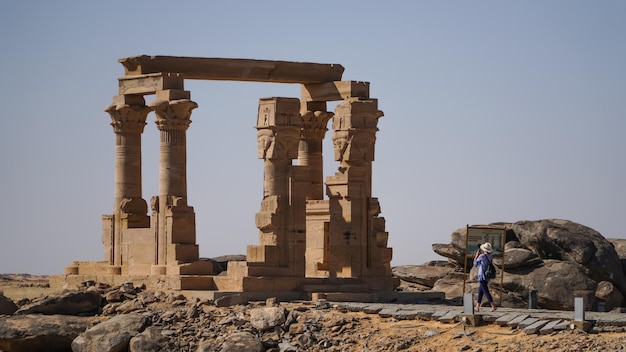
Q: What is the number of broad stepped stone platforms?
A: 1